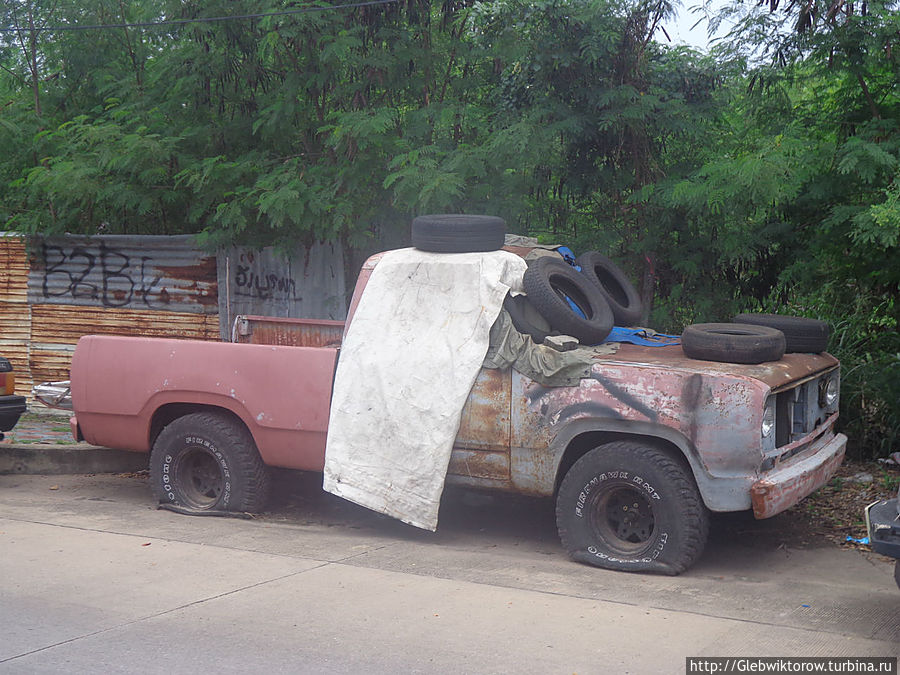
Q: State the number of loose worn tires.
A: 5